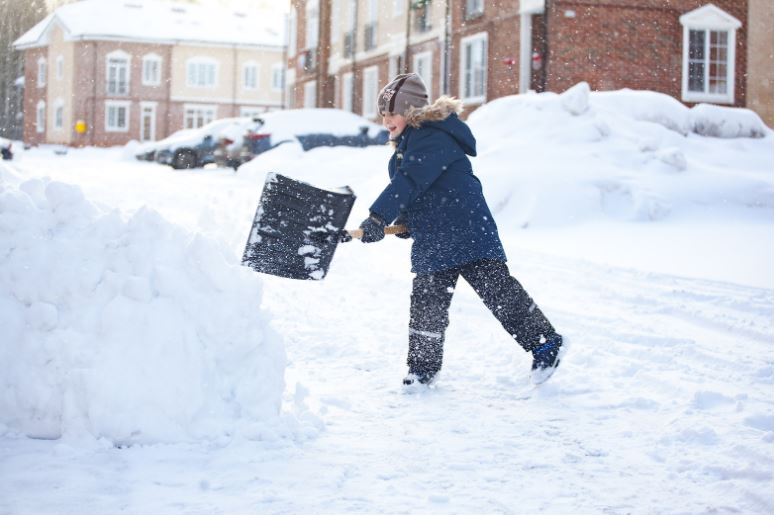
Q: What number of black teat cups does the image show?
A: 0